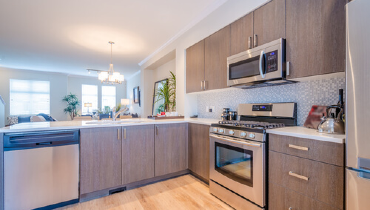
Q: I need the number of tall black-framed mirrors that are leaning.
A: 1